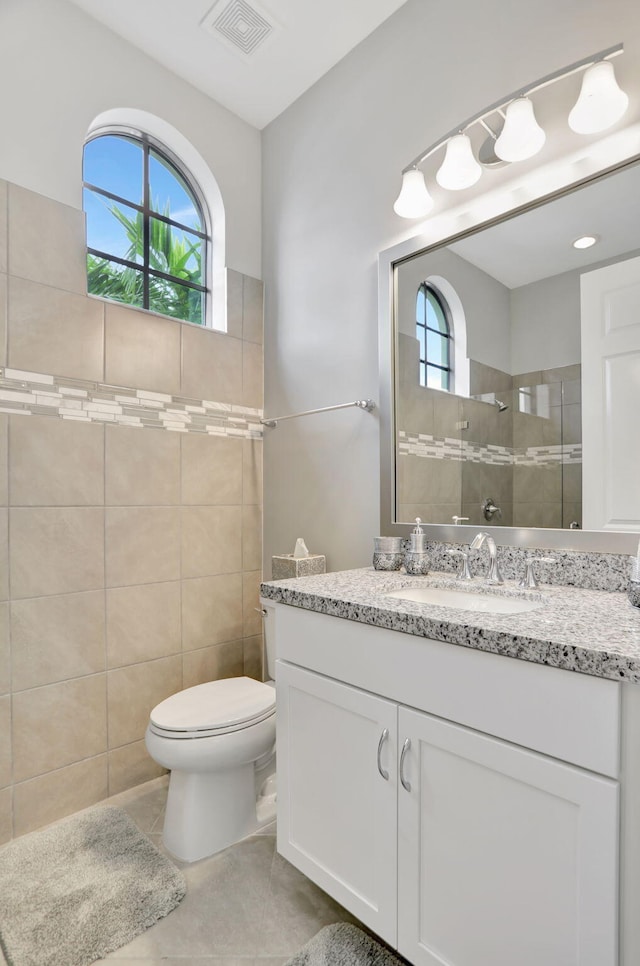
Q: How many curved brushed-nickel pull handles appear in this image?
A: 2